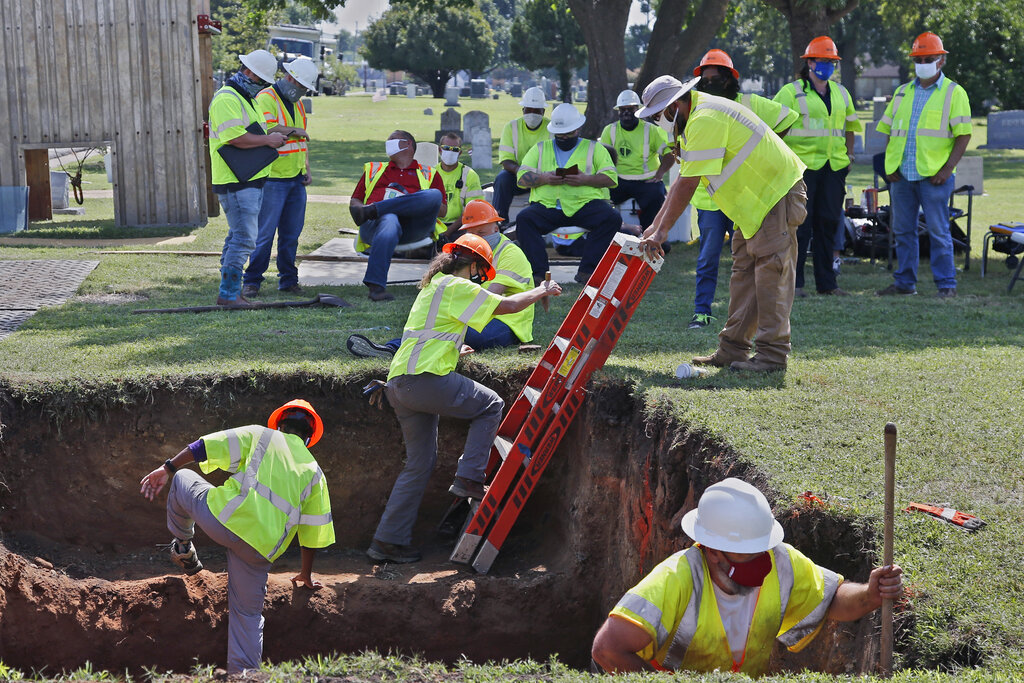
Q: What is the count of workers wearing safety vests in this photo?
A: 15